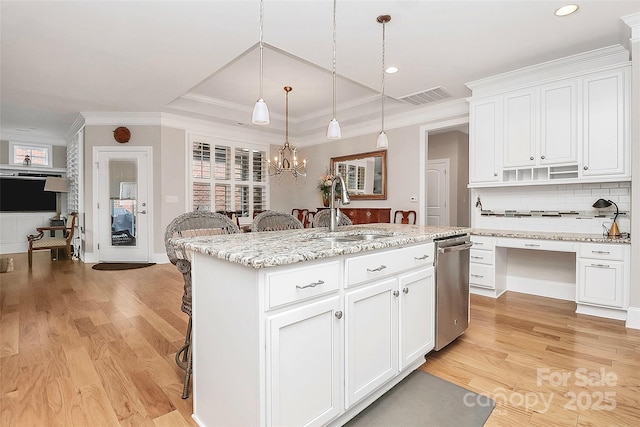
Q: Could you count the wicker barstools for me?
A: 3